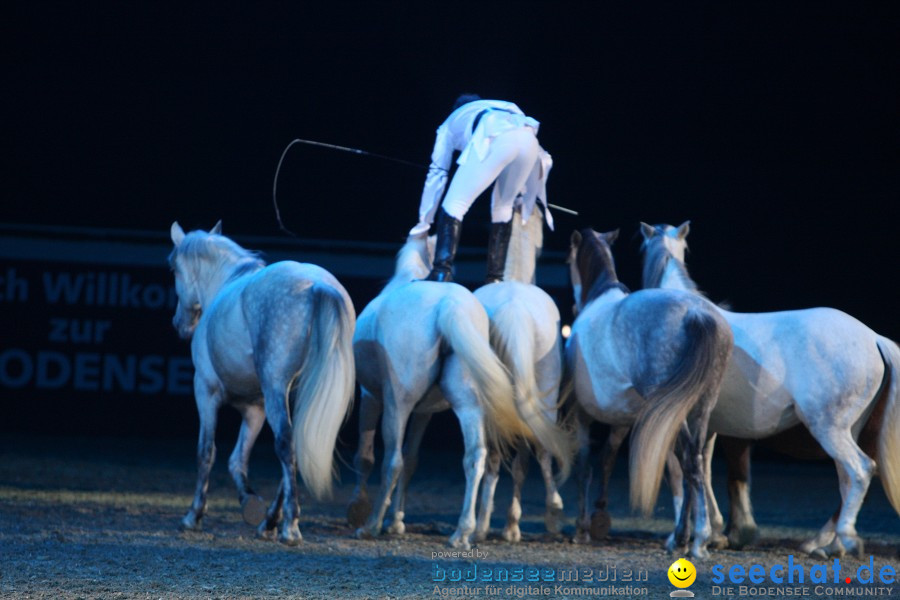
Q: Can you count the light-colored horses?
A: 5